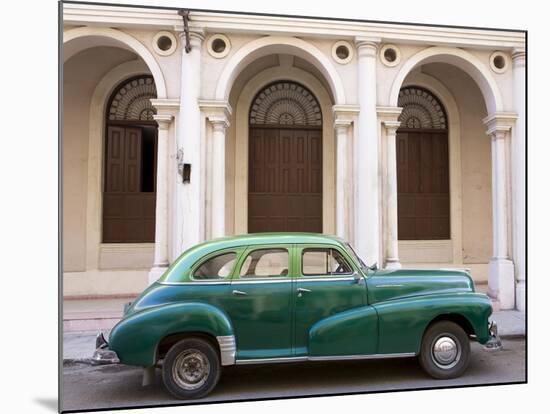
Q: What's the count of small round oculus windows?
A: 5